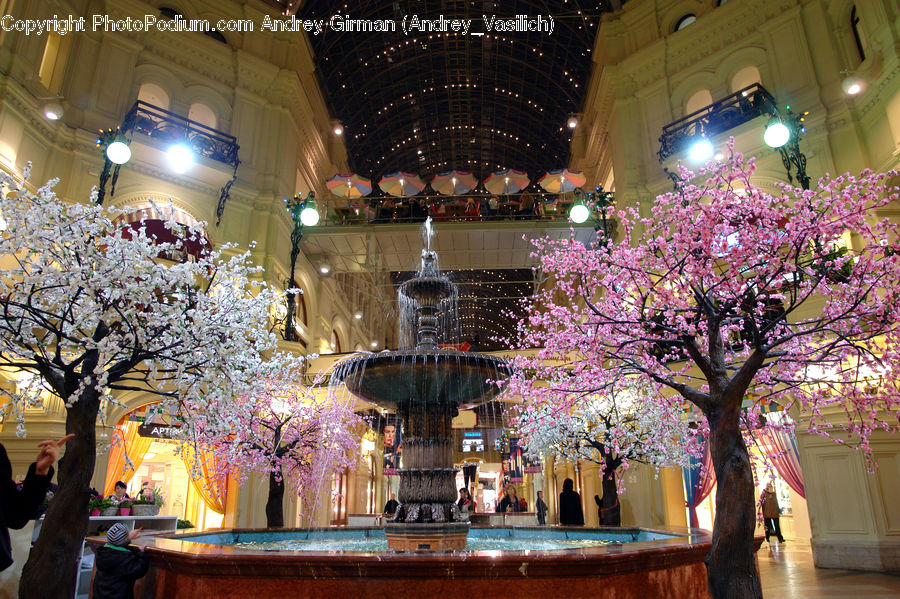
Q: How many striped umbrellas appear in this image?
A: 5